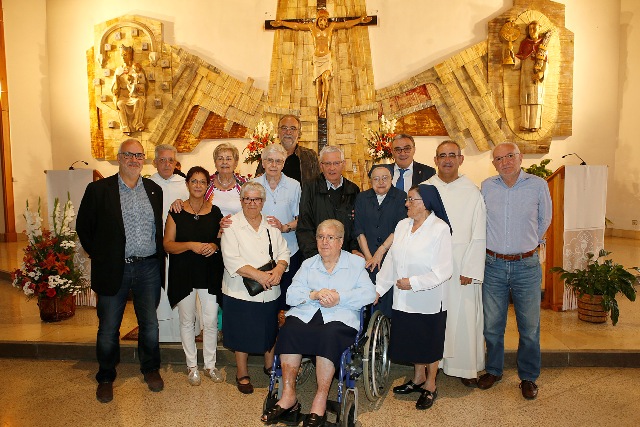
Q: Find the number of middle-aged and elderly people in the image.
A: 14